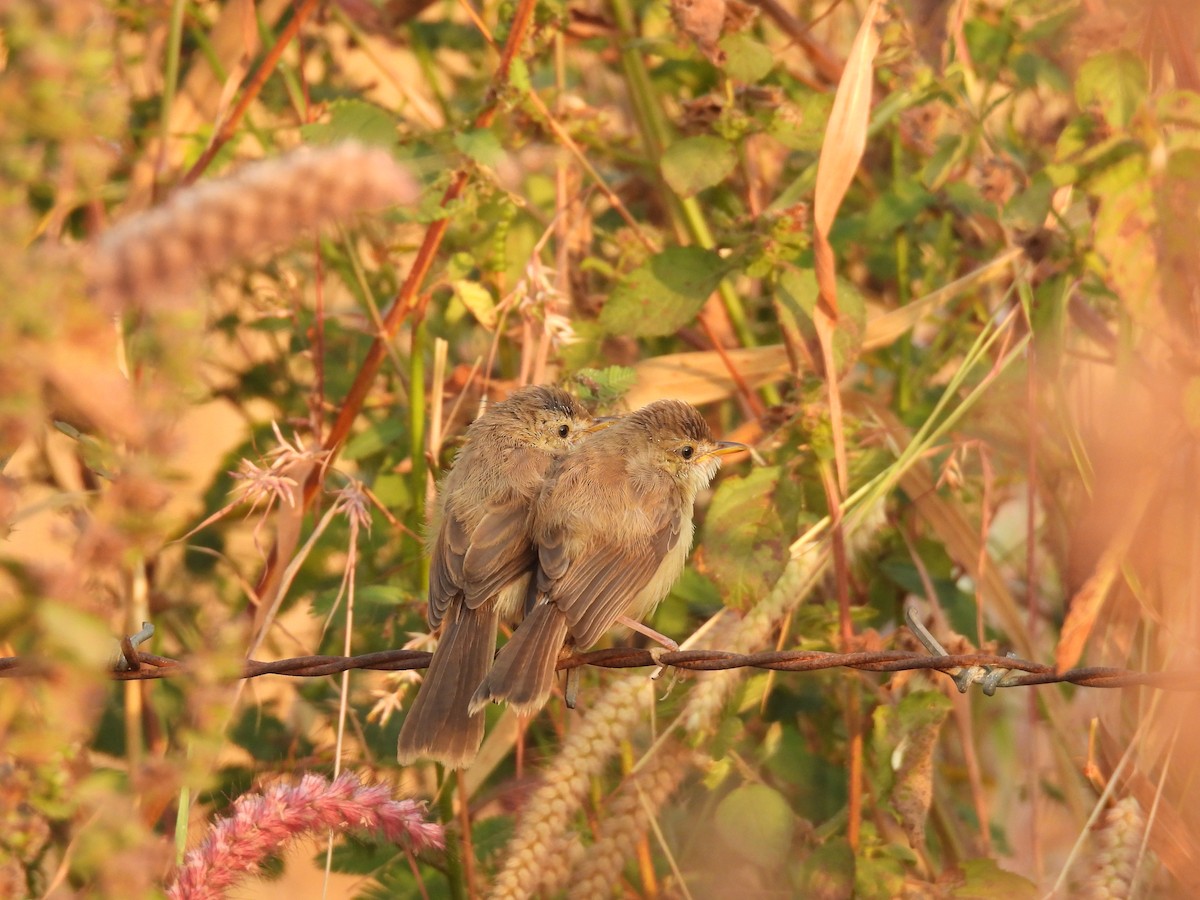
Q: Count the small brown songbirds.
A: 2